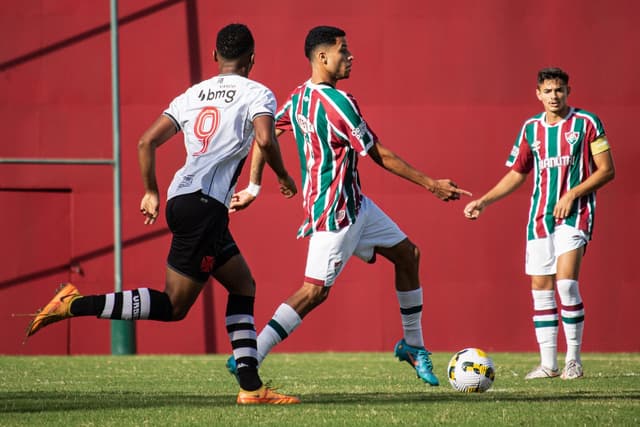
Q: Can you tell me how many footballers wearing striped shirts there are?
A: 2